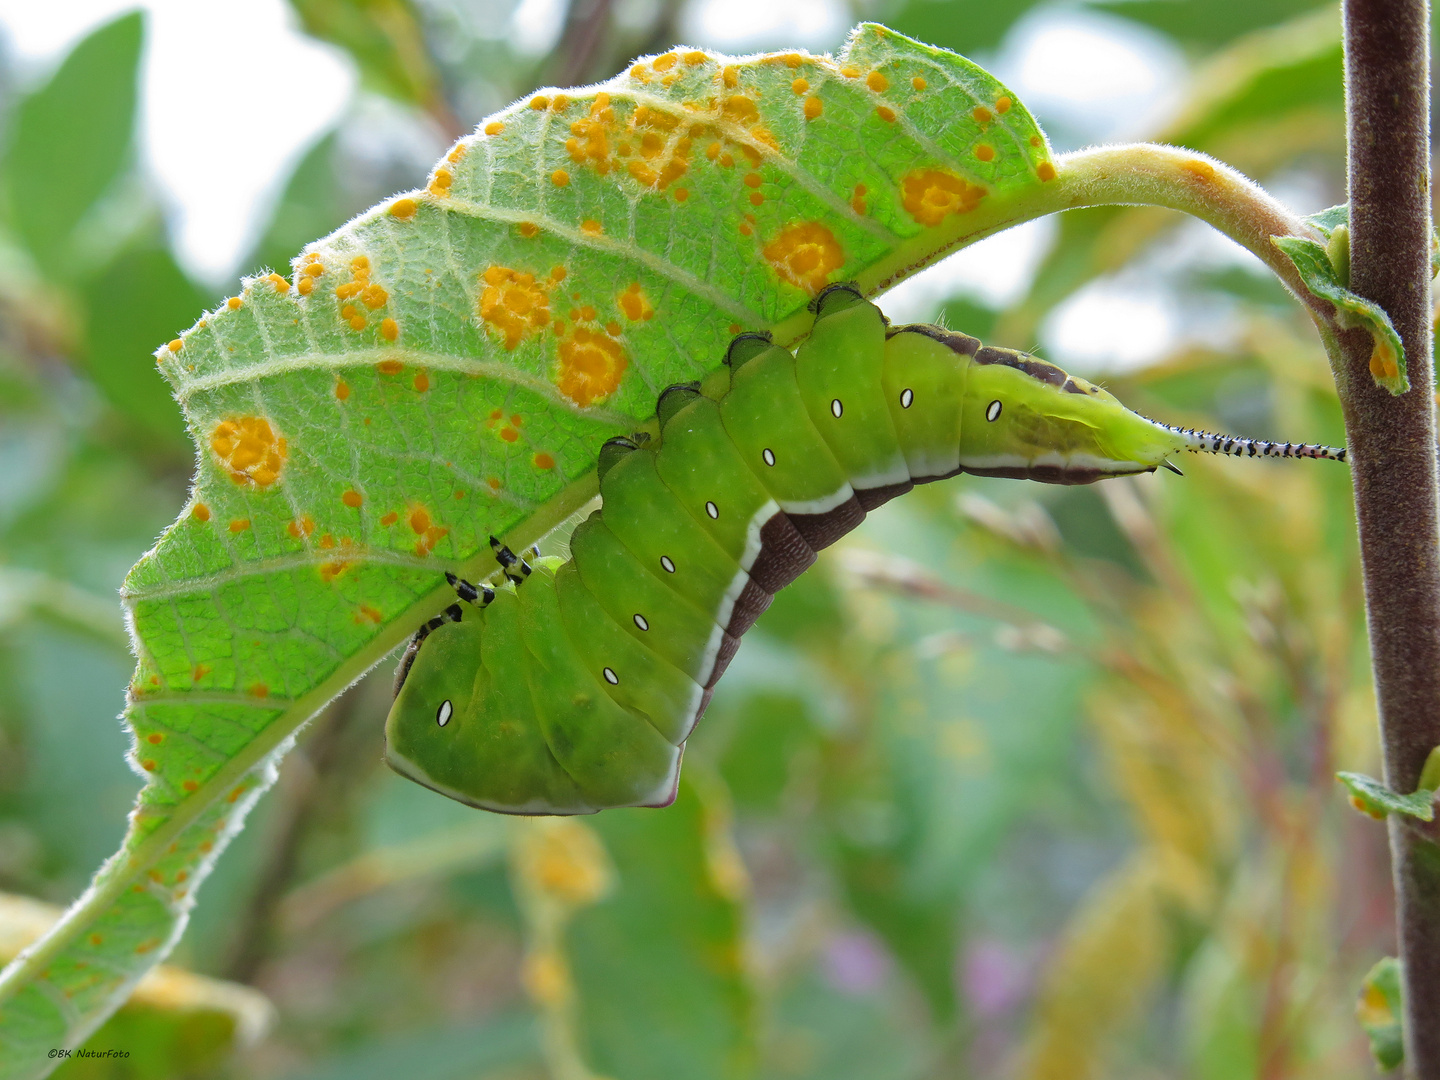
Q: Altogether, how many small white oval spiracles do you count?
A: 9